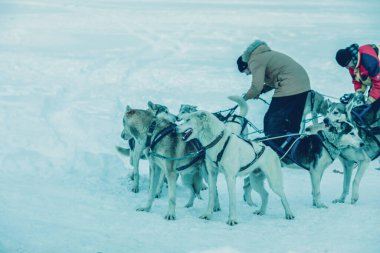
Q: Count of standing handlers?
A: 2